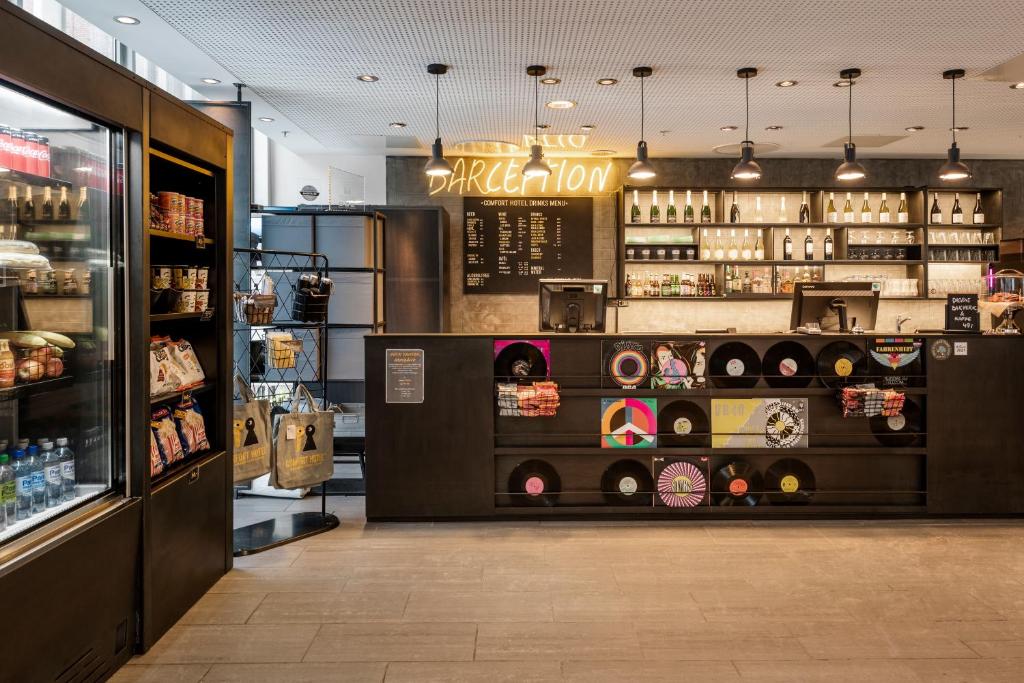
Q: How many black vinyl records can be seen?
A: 10